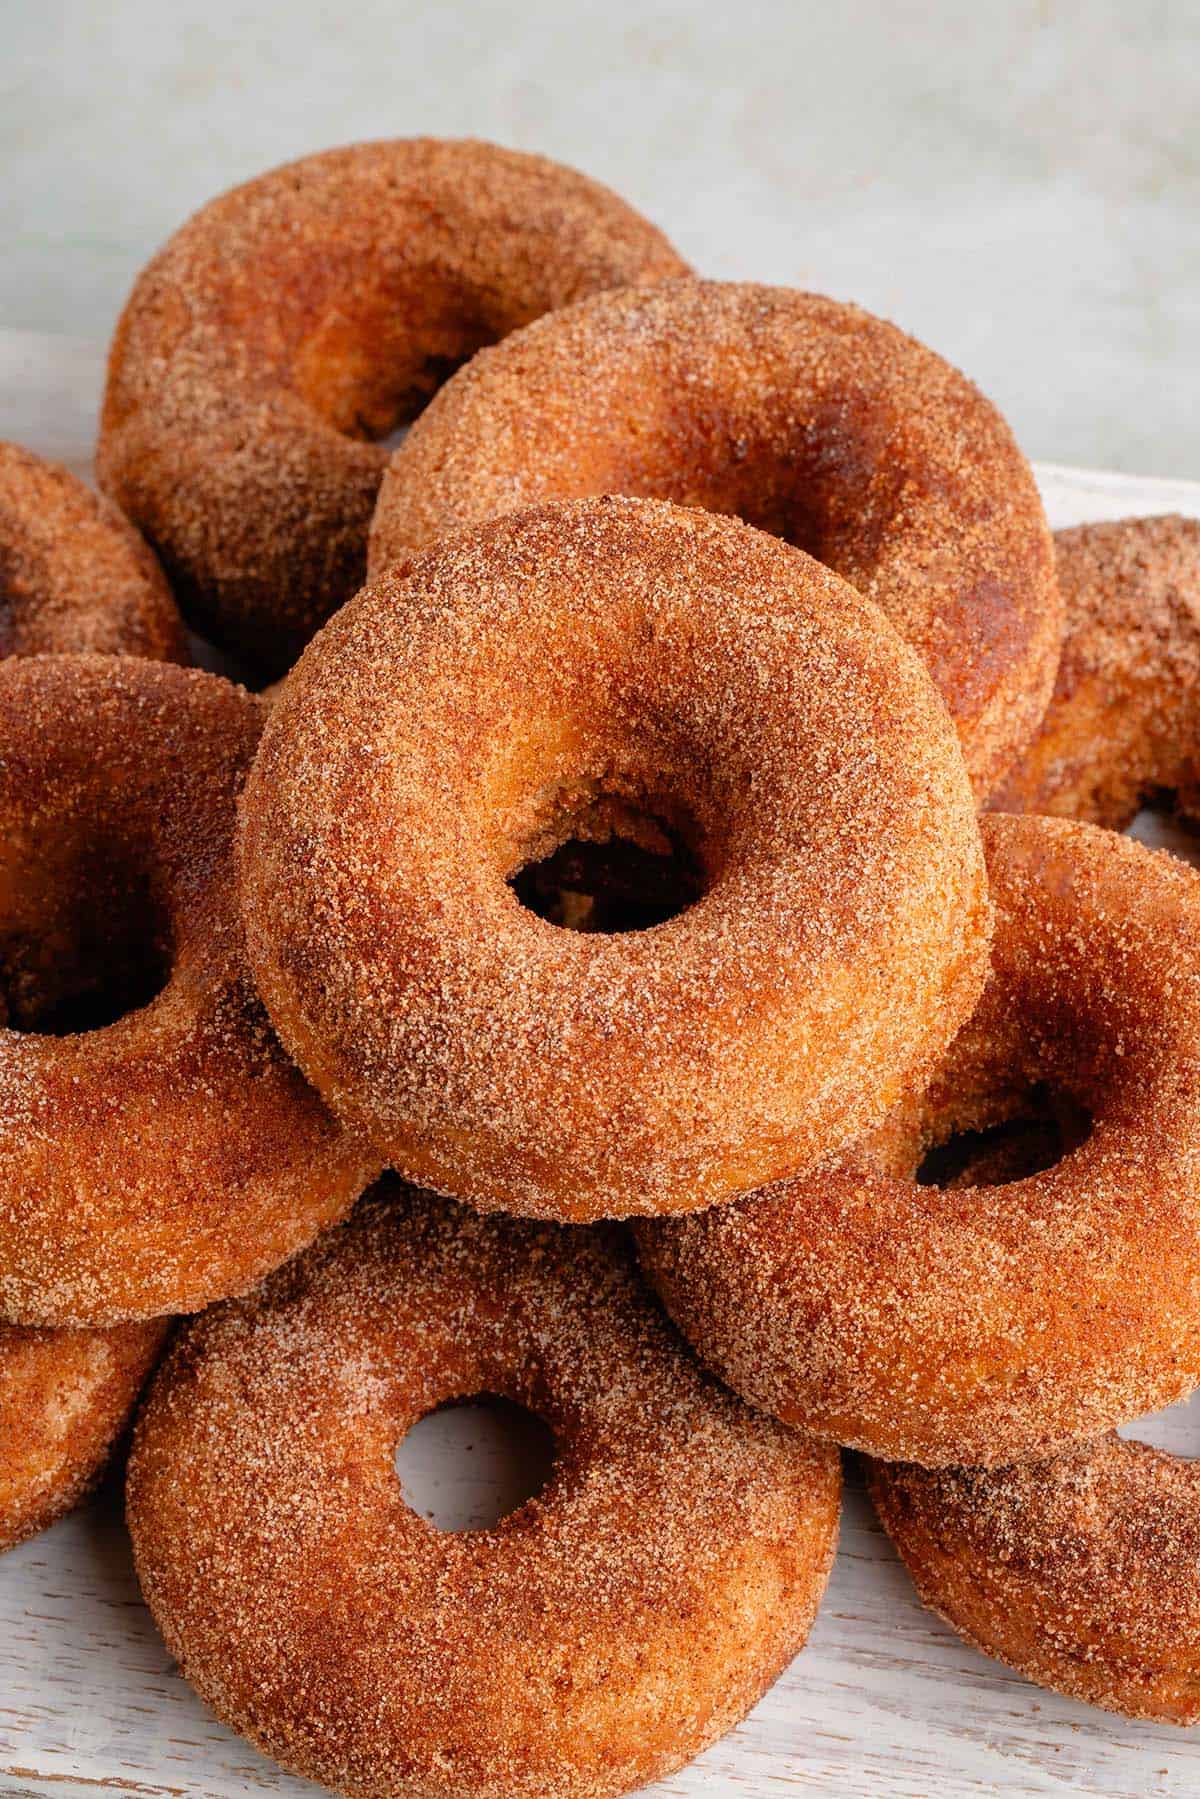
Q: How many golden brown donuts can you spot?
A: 10